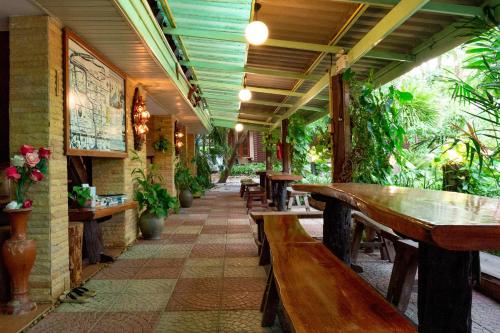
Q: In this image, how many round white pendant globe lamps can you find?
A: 3